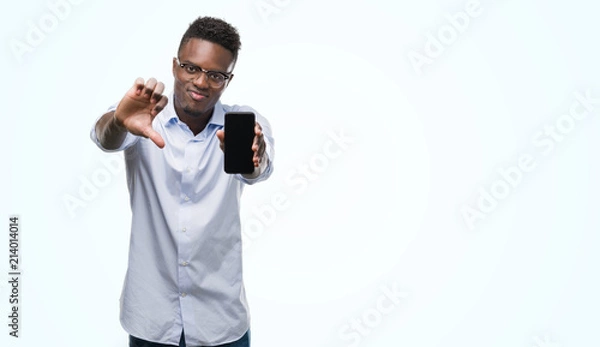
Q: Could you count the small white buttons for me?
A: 5